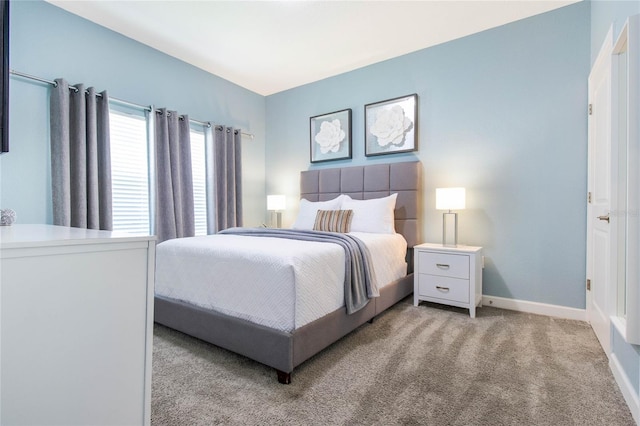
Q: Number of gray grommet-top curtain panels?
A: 3